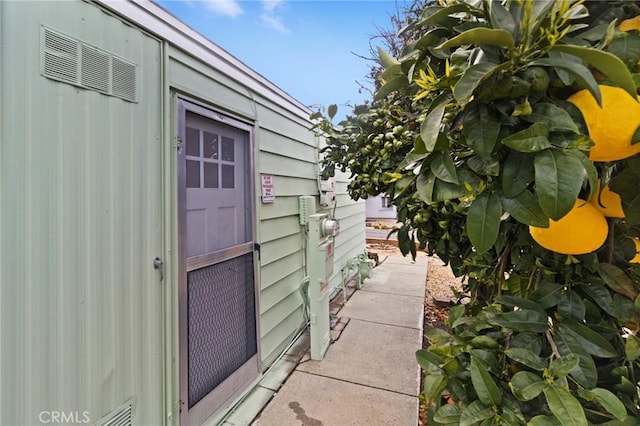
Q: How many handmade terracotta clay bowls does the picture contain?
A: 0